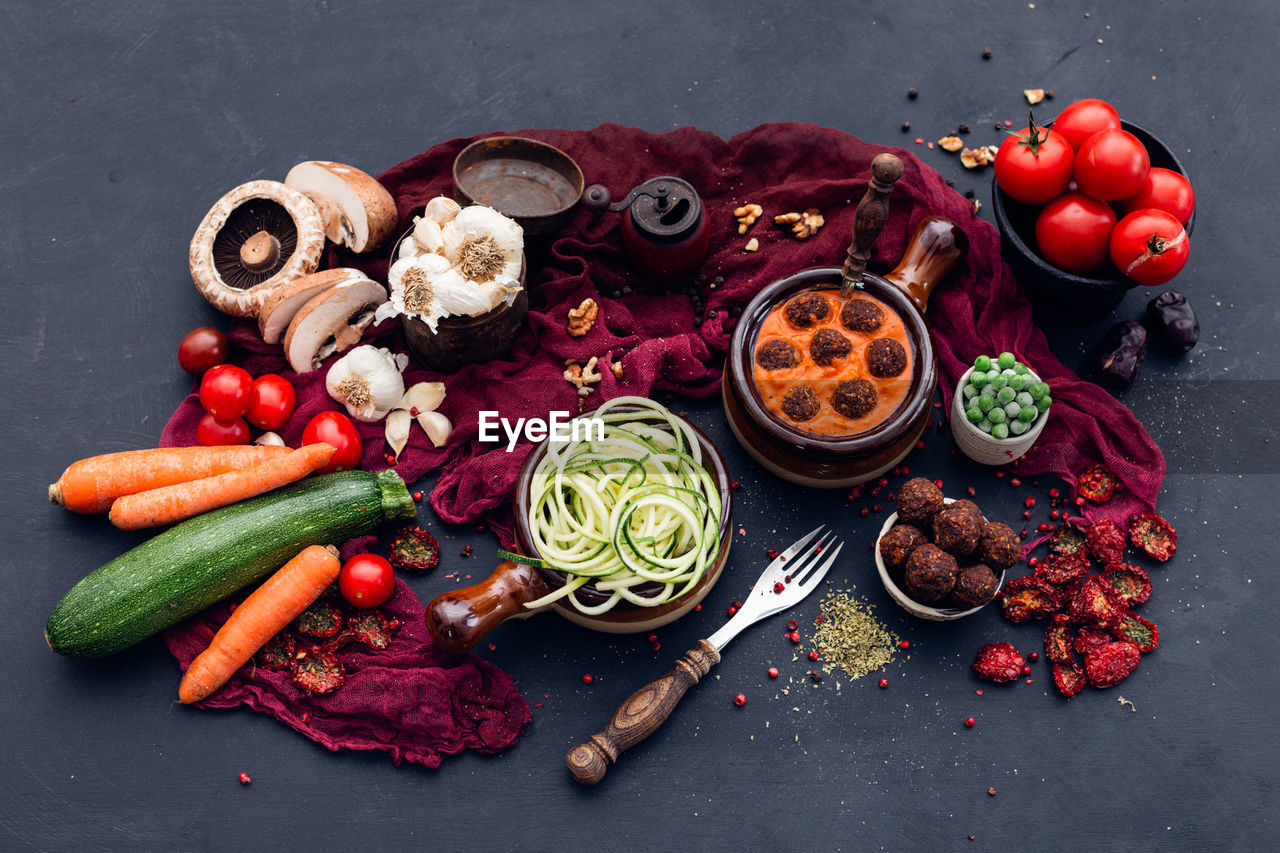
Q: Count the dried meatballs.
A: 6